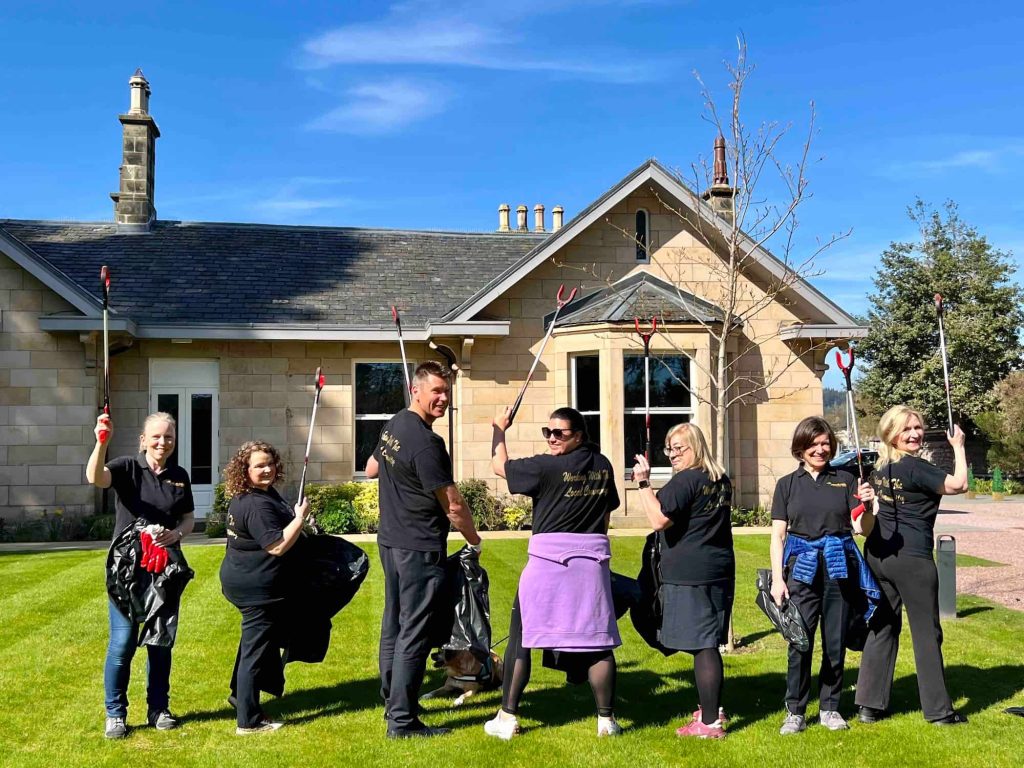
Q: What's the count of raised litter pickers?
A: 7